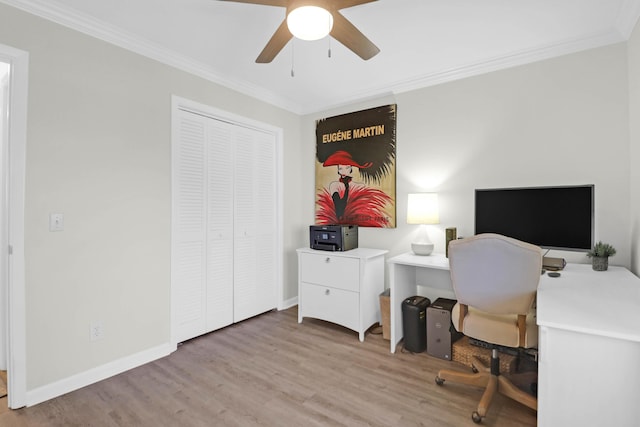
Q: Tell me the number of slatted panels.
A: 4